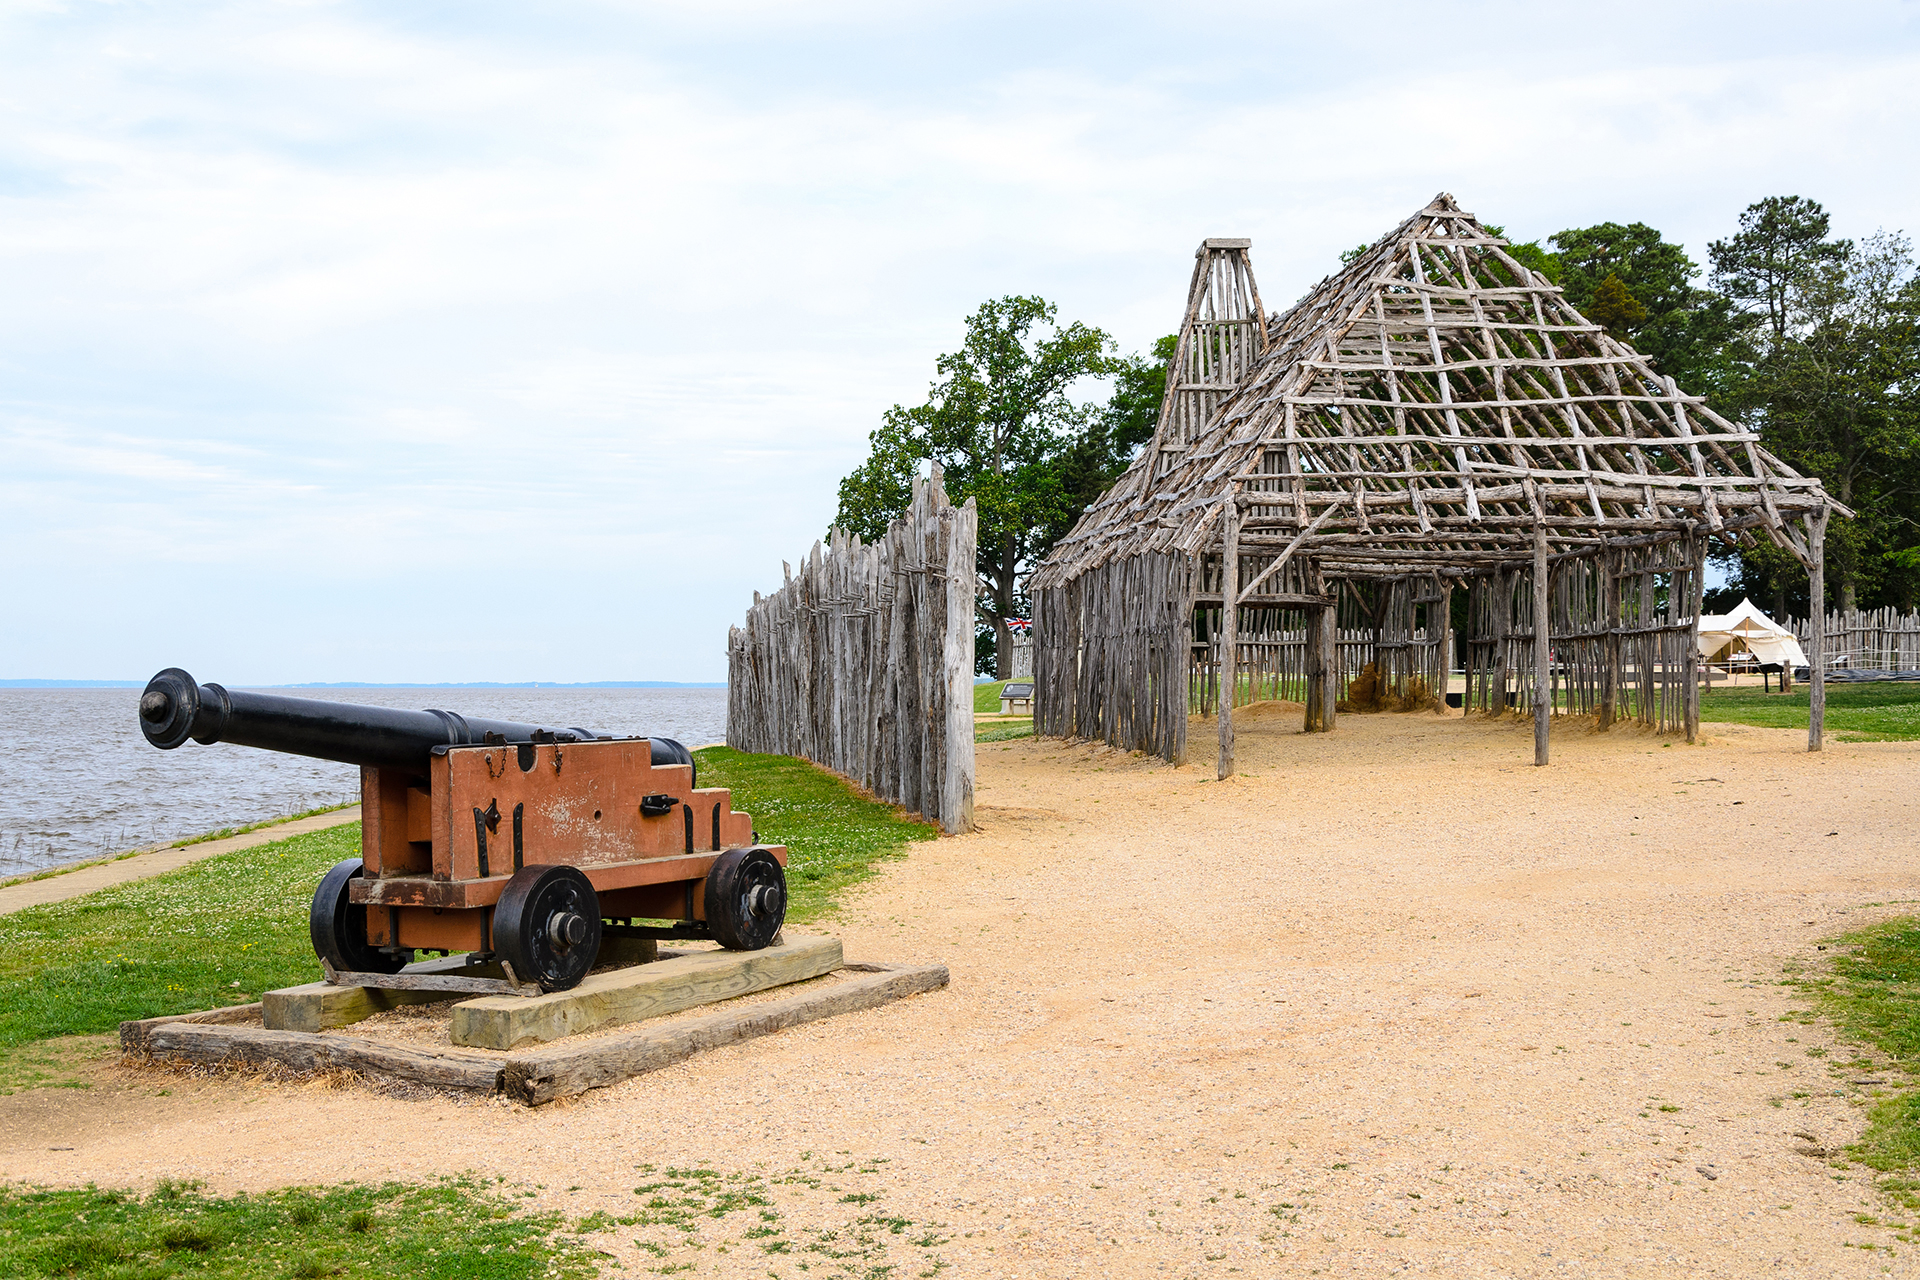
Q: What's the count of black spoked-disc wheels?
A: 3